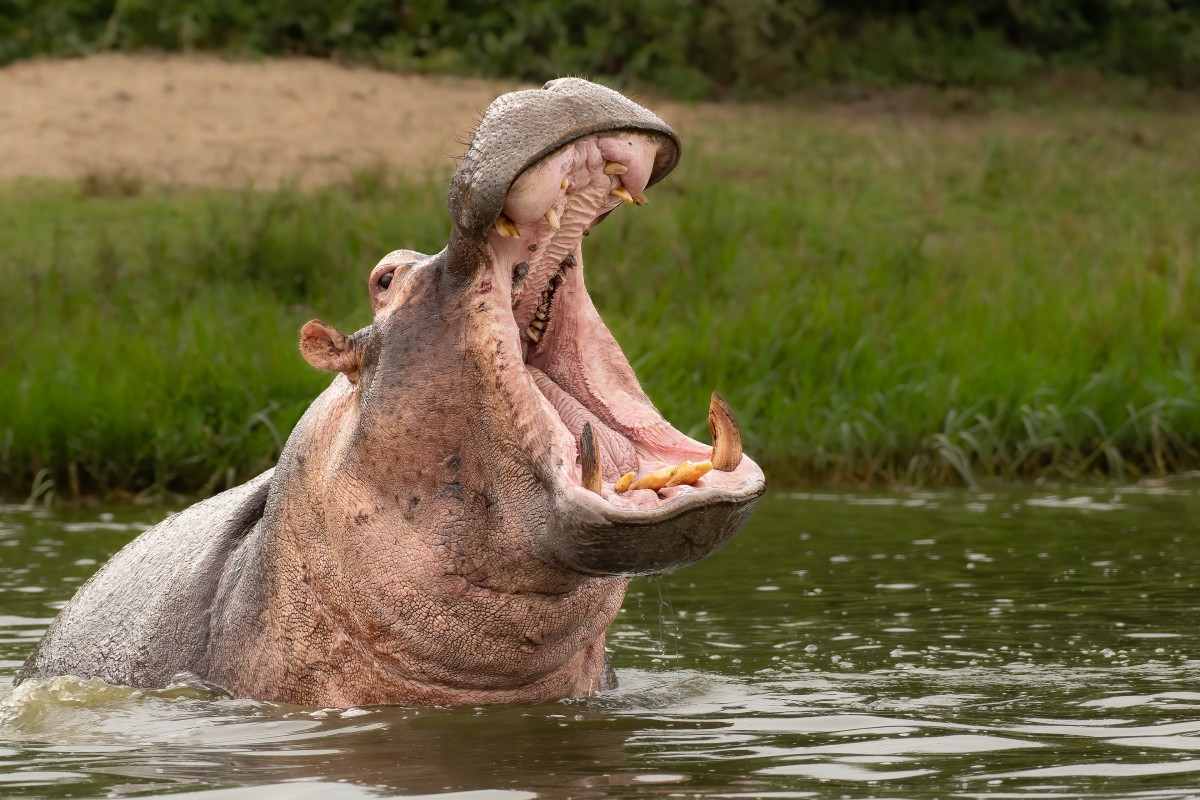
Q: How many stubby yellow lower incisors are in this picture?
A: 3